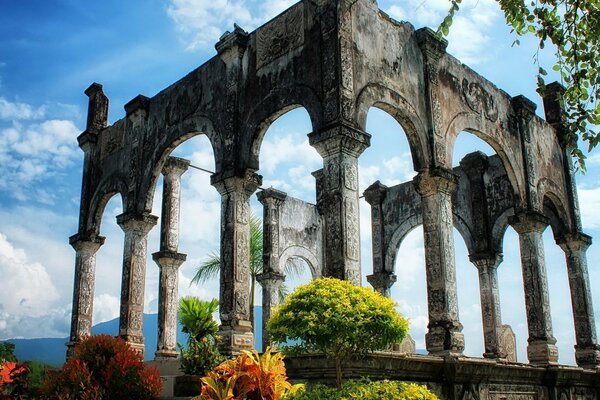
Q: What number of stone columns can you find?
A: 11